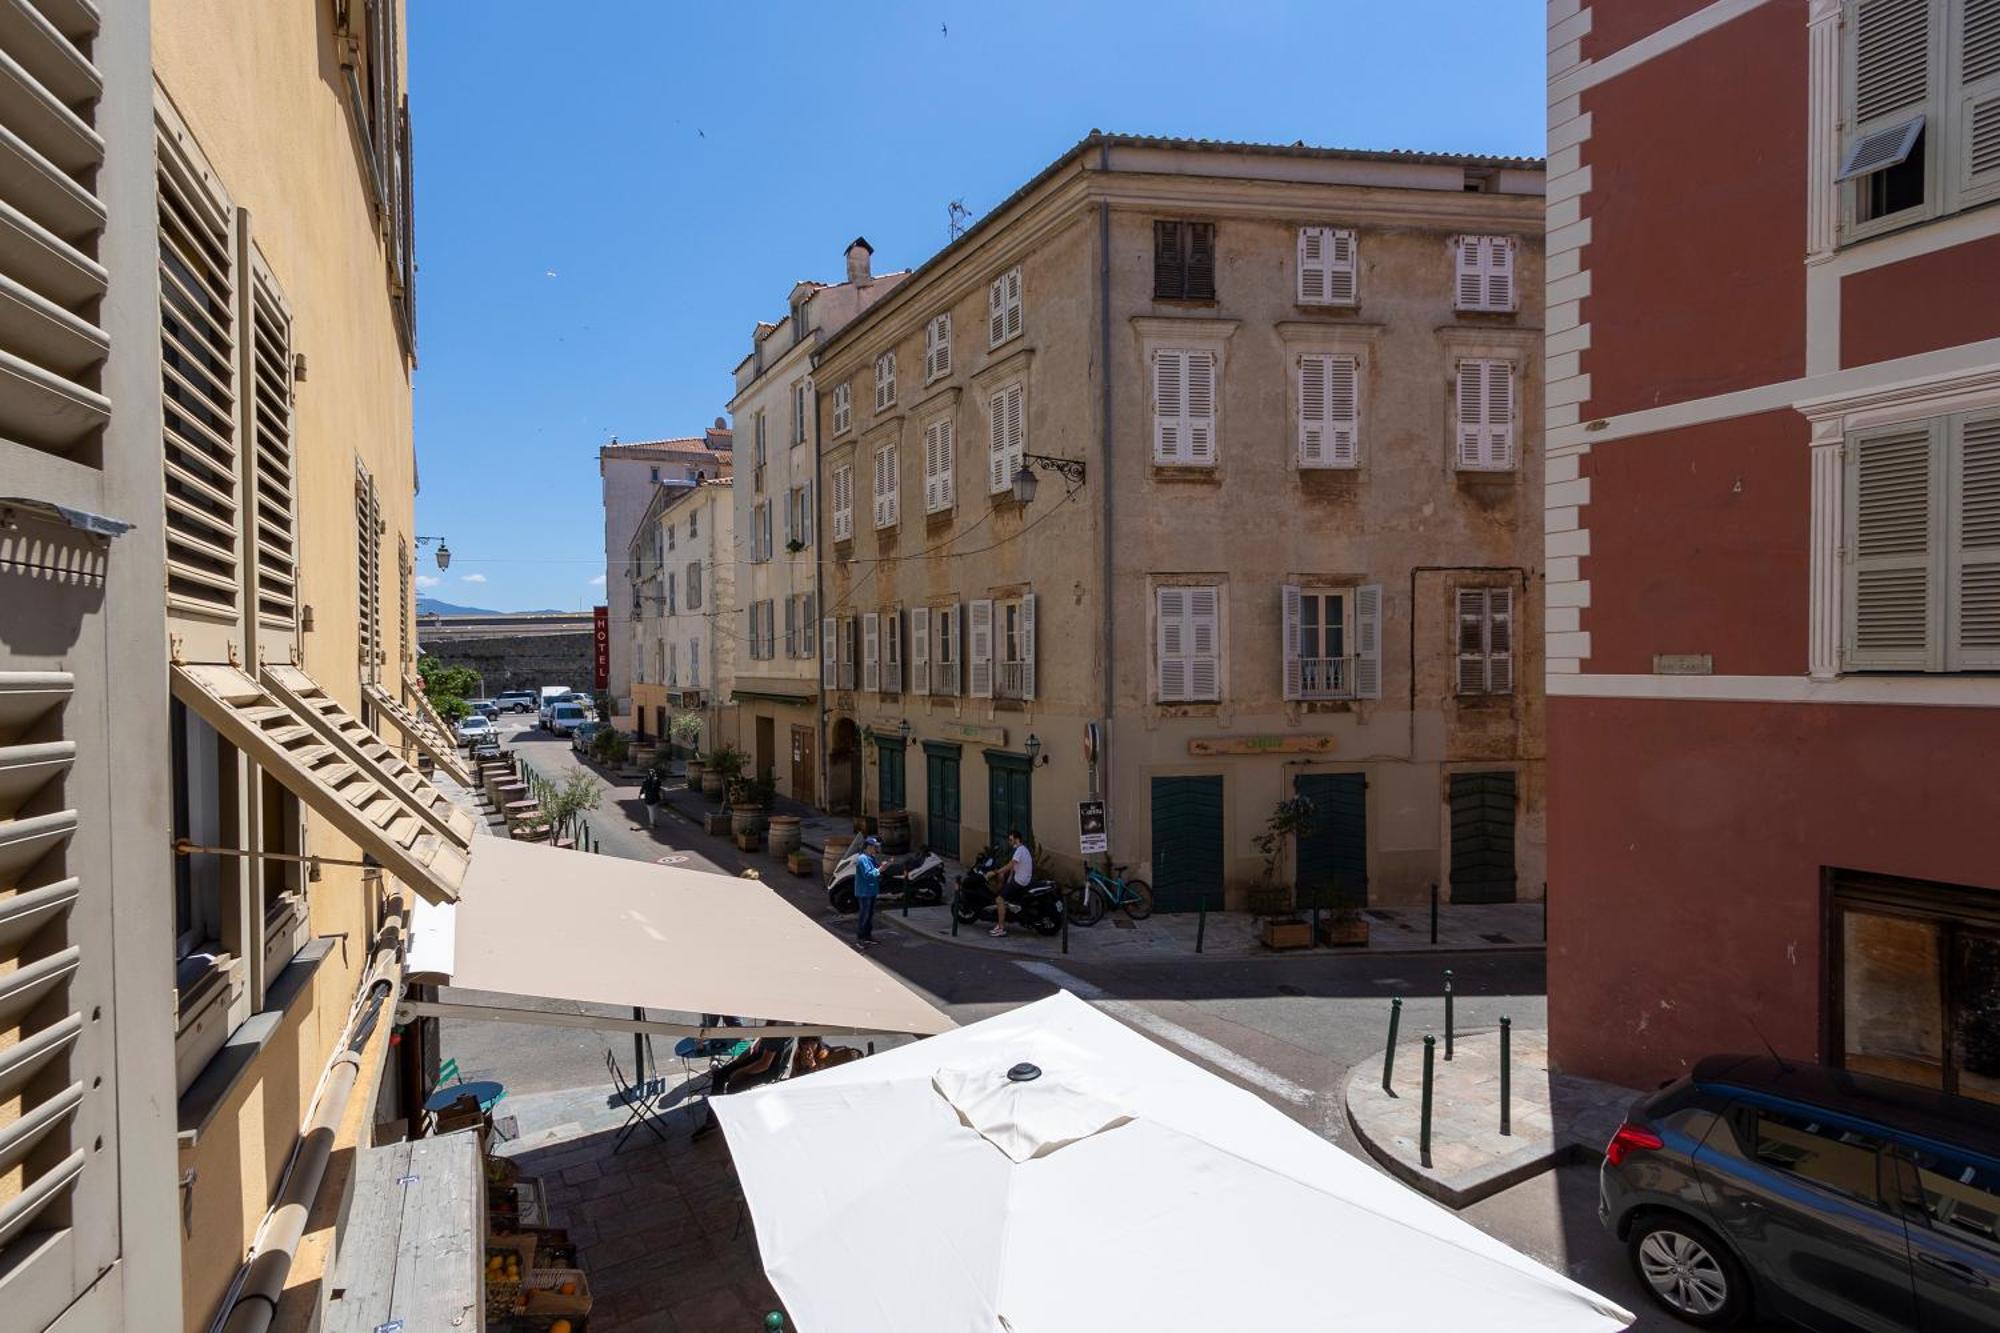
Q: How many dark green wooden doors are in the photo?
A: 6